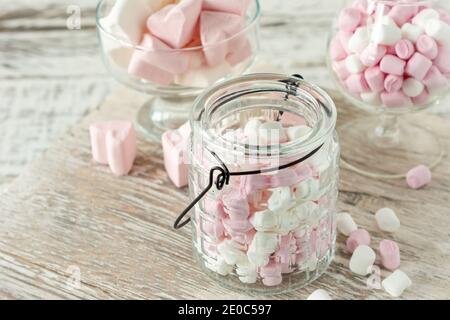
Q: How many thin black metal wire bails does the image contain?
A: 1